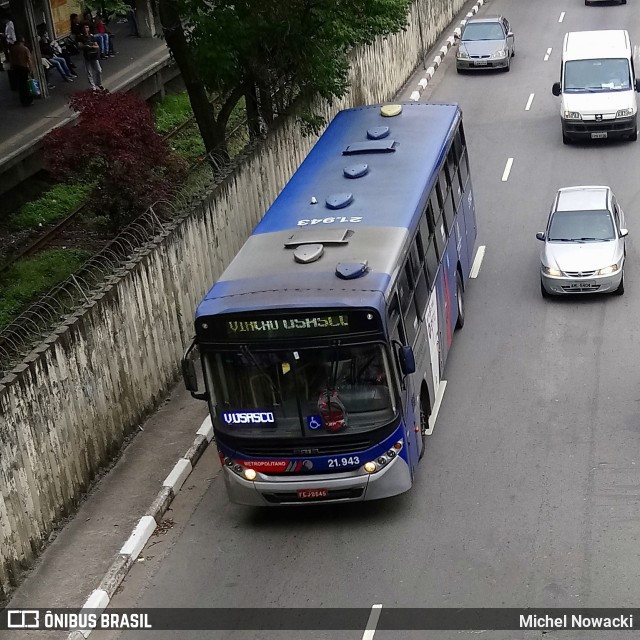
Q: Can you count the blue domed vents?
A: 4